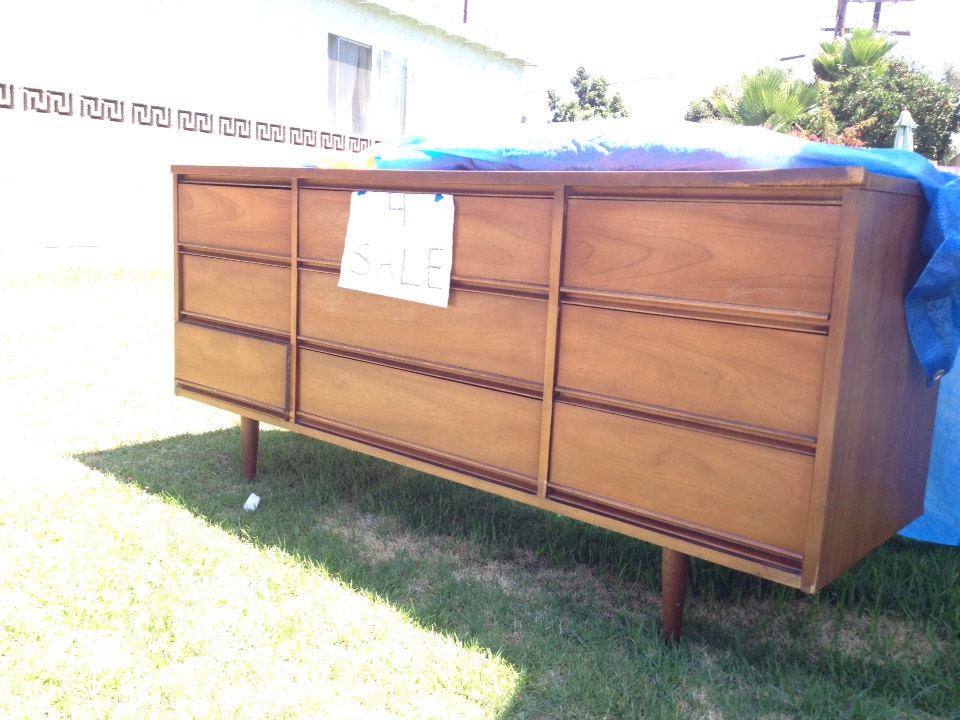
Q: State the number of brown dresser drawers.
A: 9